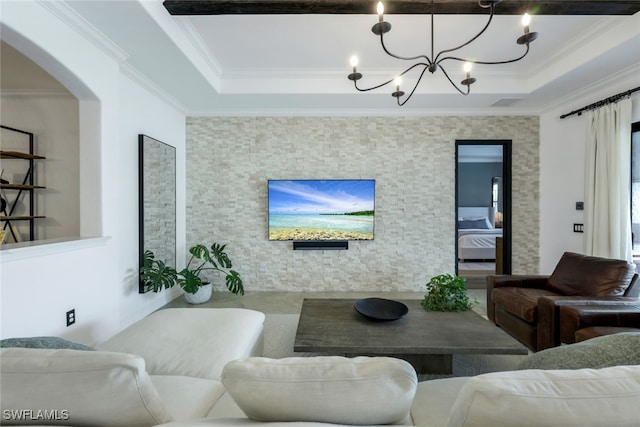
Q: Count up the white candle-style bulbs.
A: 5